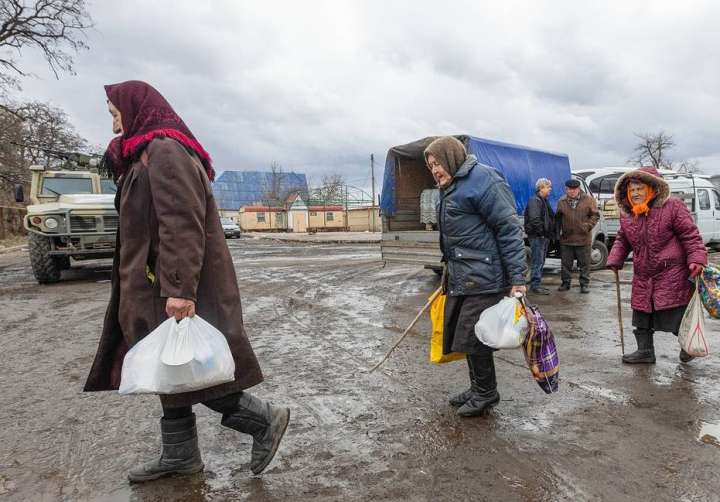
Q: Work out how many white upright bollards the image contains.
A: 0